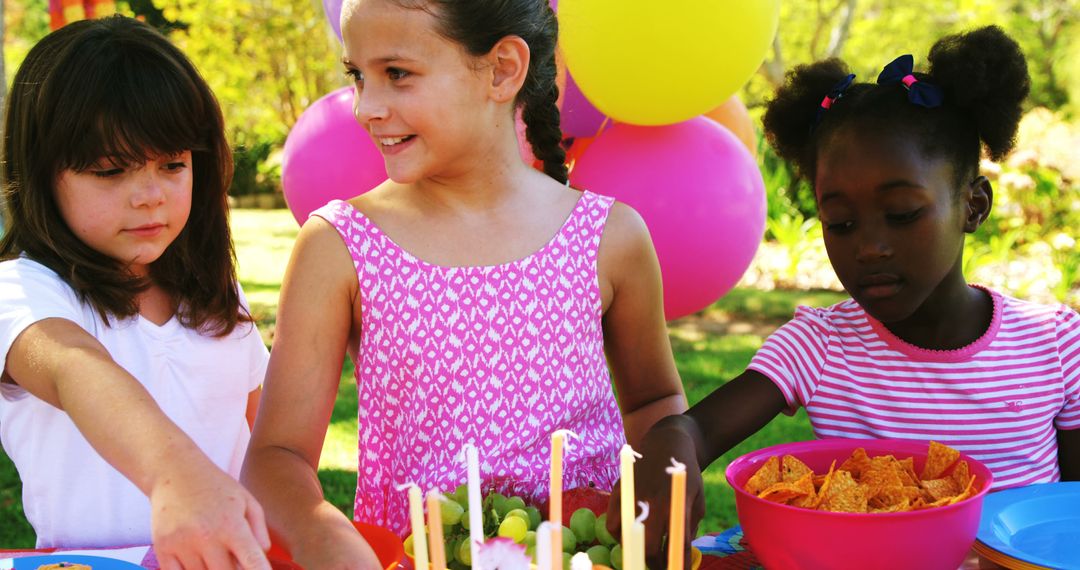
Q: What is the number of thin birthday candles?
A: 8